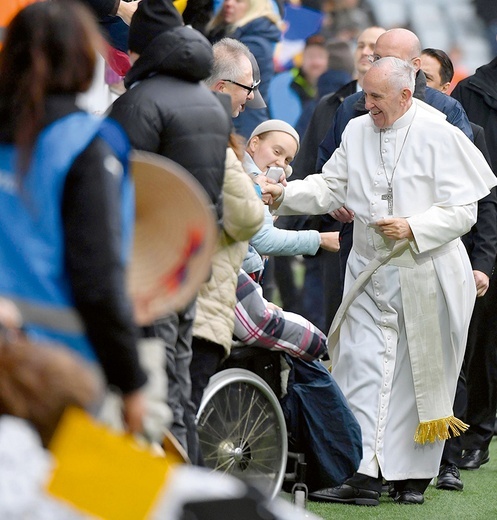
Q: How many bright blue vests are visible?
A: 1